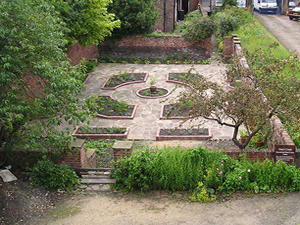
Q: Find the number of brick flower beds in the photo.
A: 7